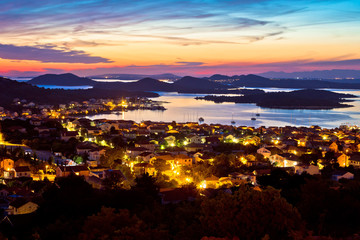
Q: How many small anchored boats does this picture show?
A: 4